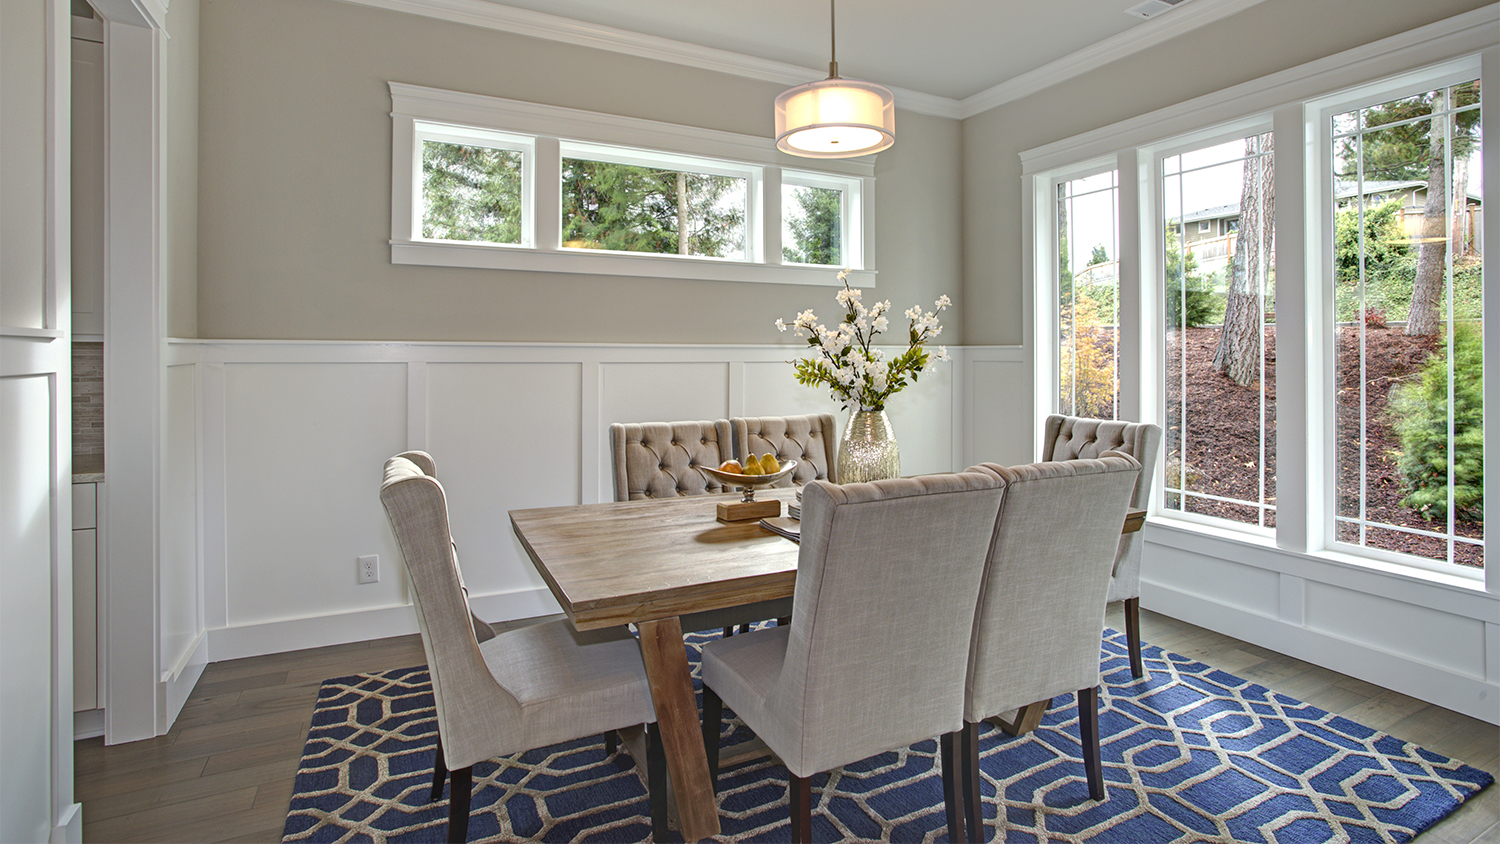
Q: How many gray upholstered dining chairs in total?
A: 6